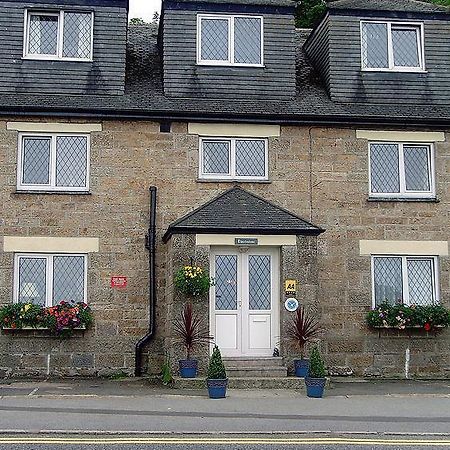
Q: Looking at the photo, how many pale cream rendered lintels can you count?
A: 6